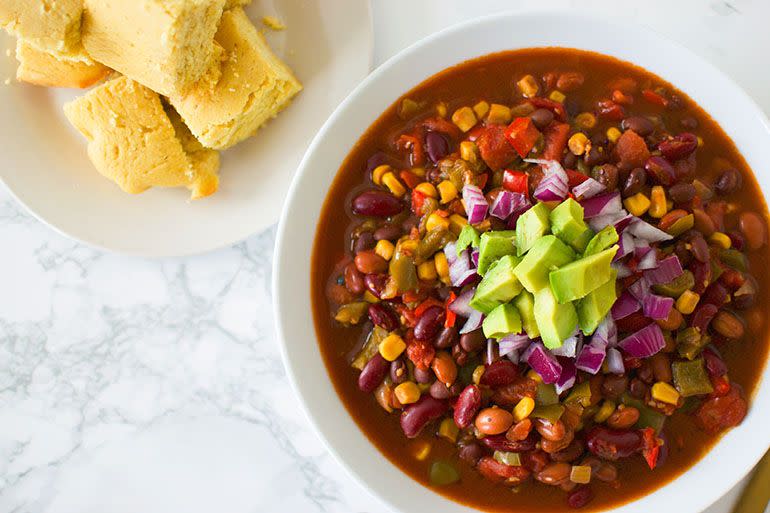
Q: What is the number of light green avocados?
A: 12